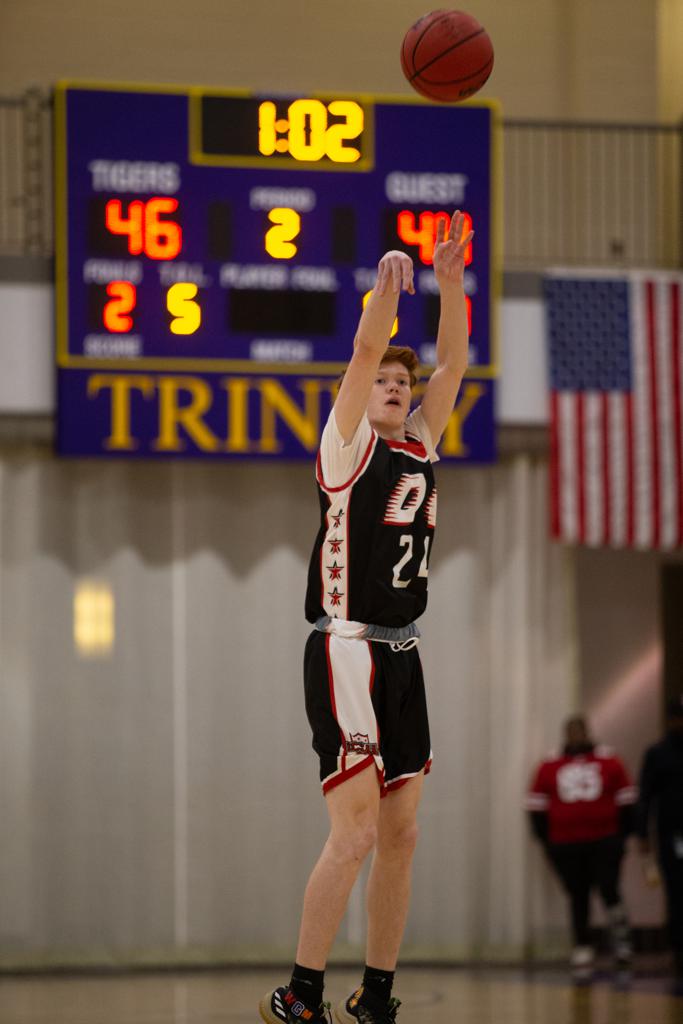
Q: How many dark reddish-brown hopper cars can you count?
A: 0